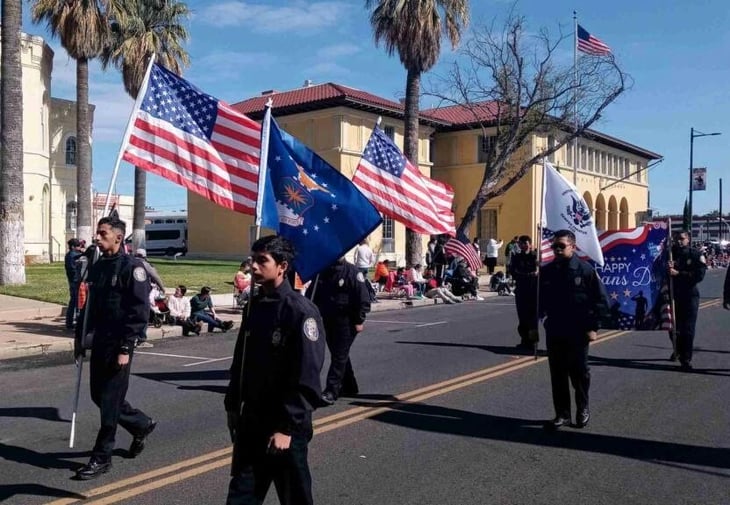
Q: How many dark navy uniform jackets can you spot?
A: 6